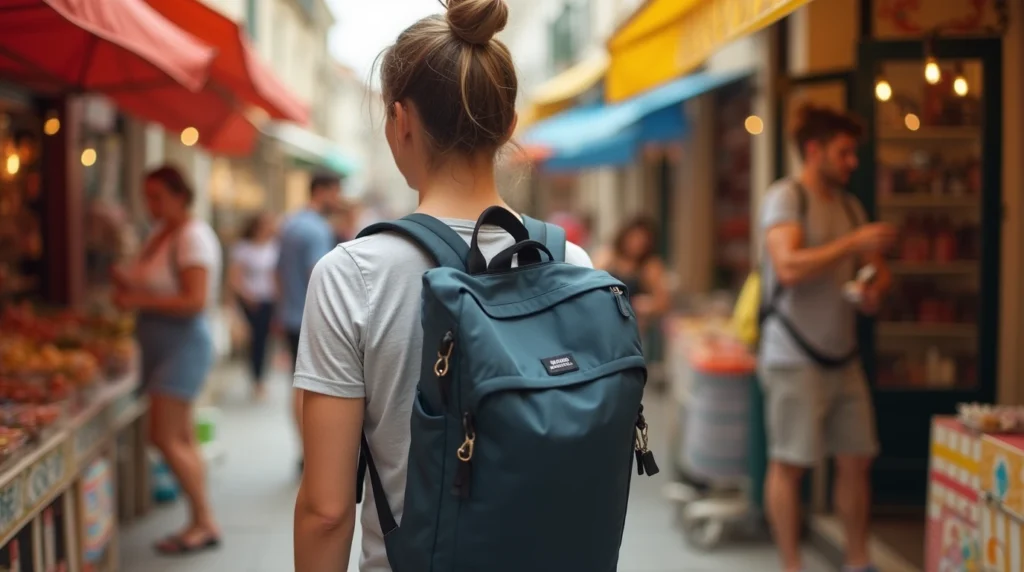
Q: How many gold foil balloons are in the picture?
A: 0